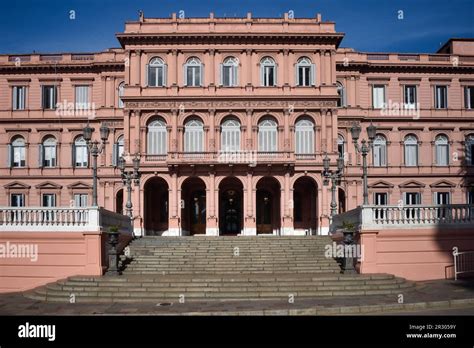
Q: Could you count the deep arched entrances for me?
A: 5